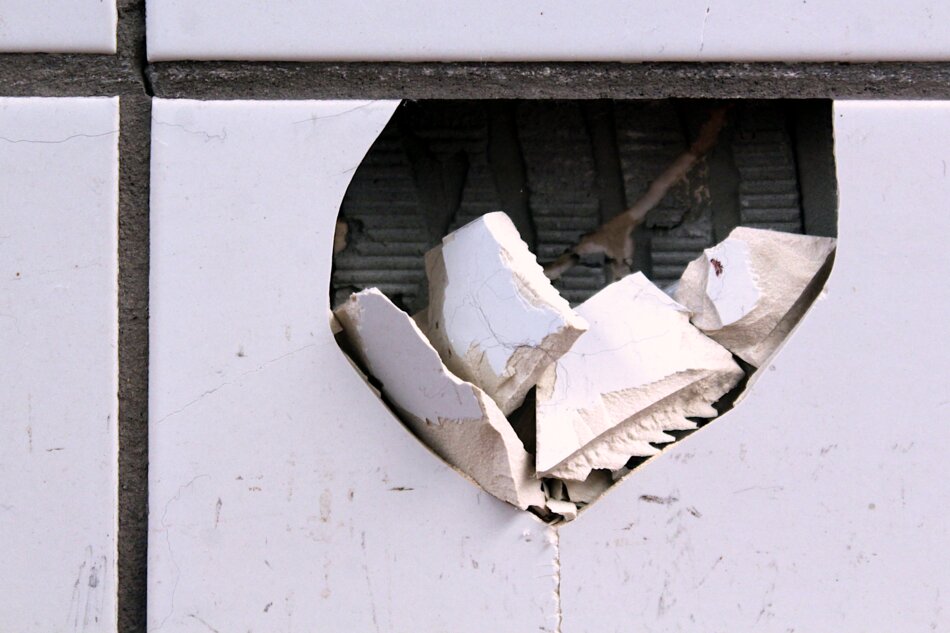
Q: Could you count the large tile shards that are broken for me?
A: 4